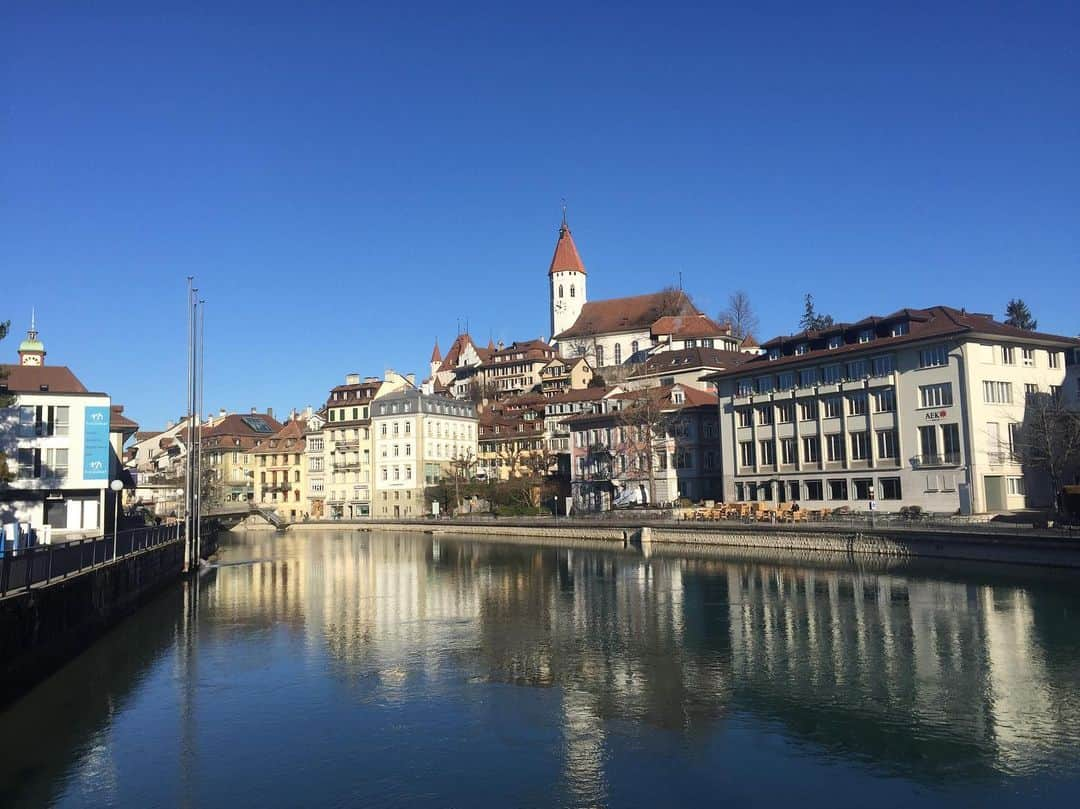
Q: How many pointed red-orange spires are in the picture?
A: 3